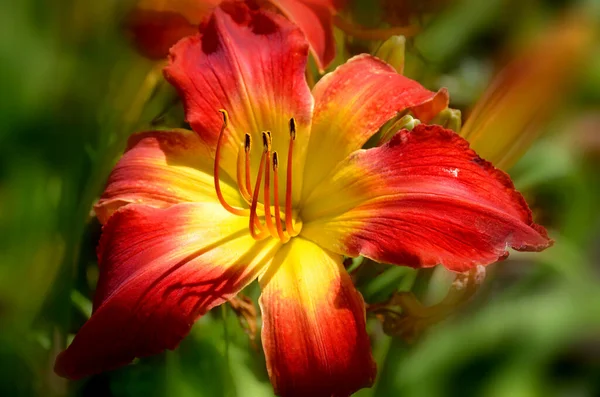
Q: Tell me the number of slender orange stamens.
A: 6